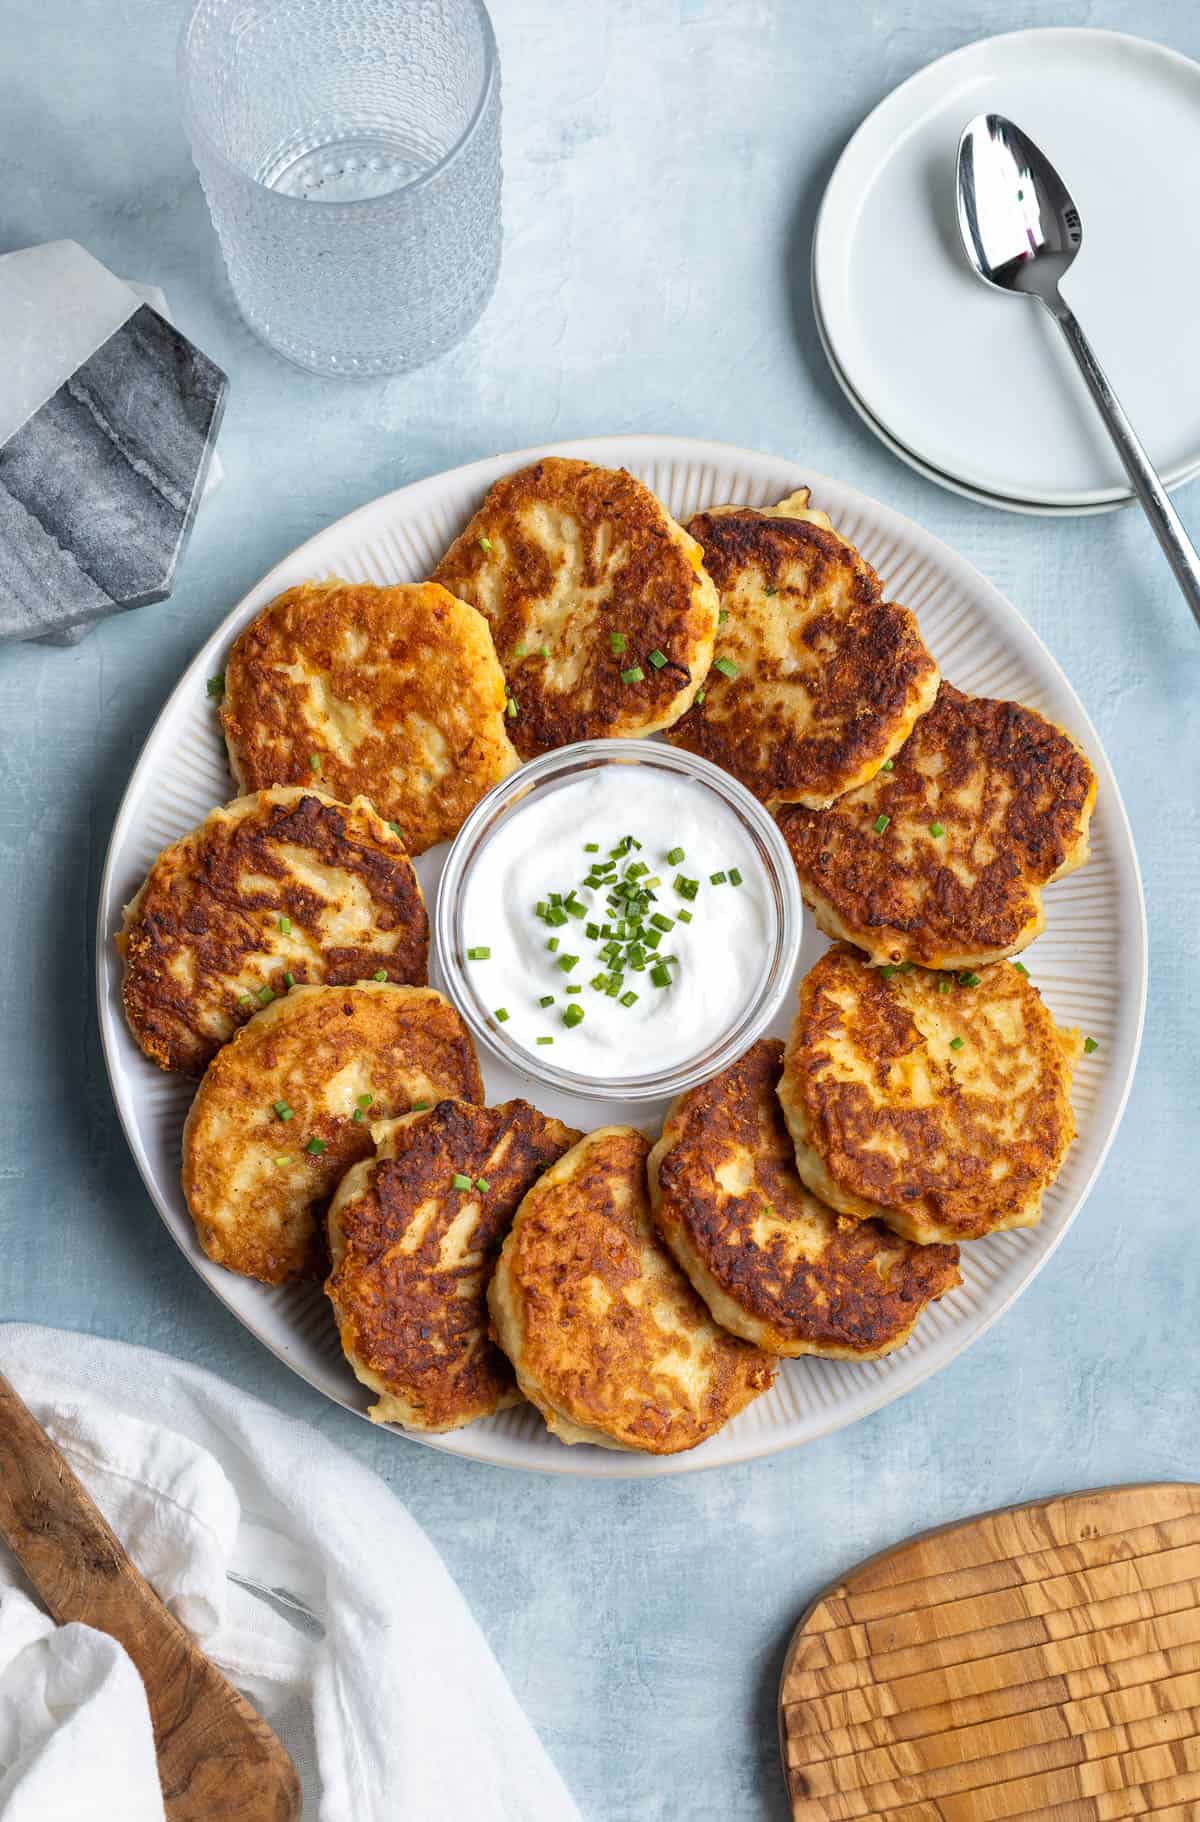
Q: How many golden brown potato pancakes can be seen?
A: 10